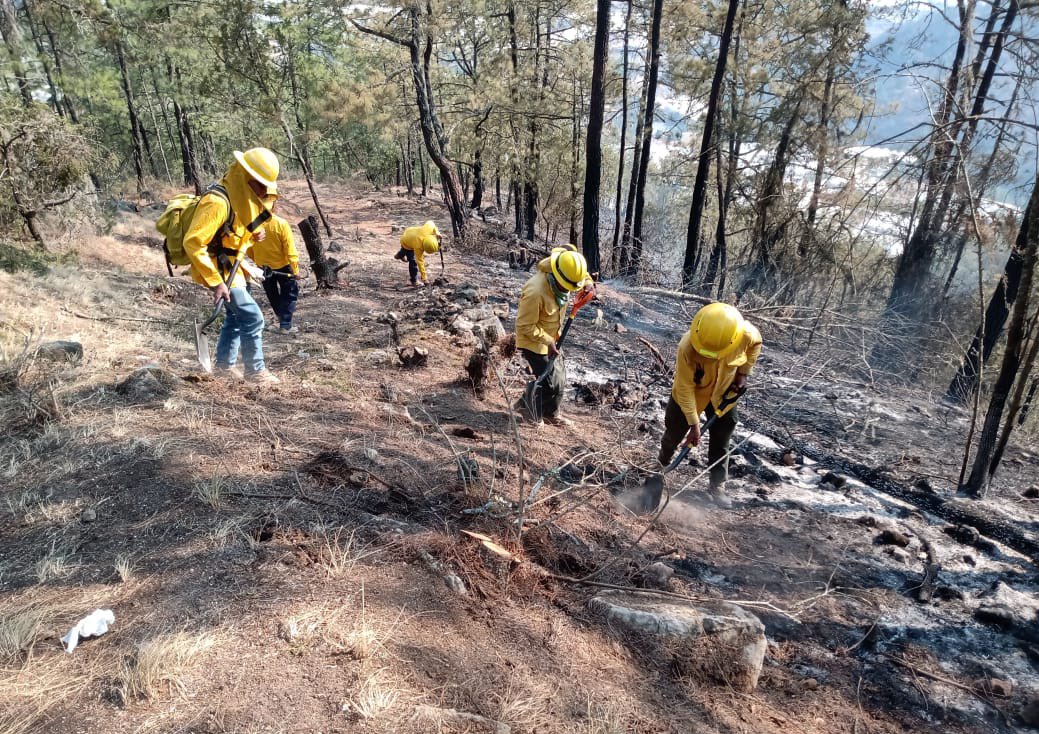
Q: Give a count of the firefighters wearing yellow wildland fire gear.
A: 5